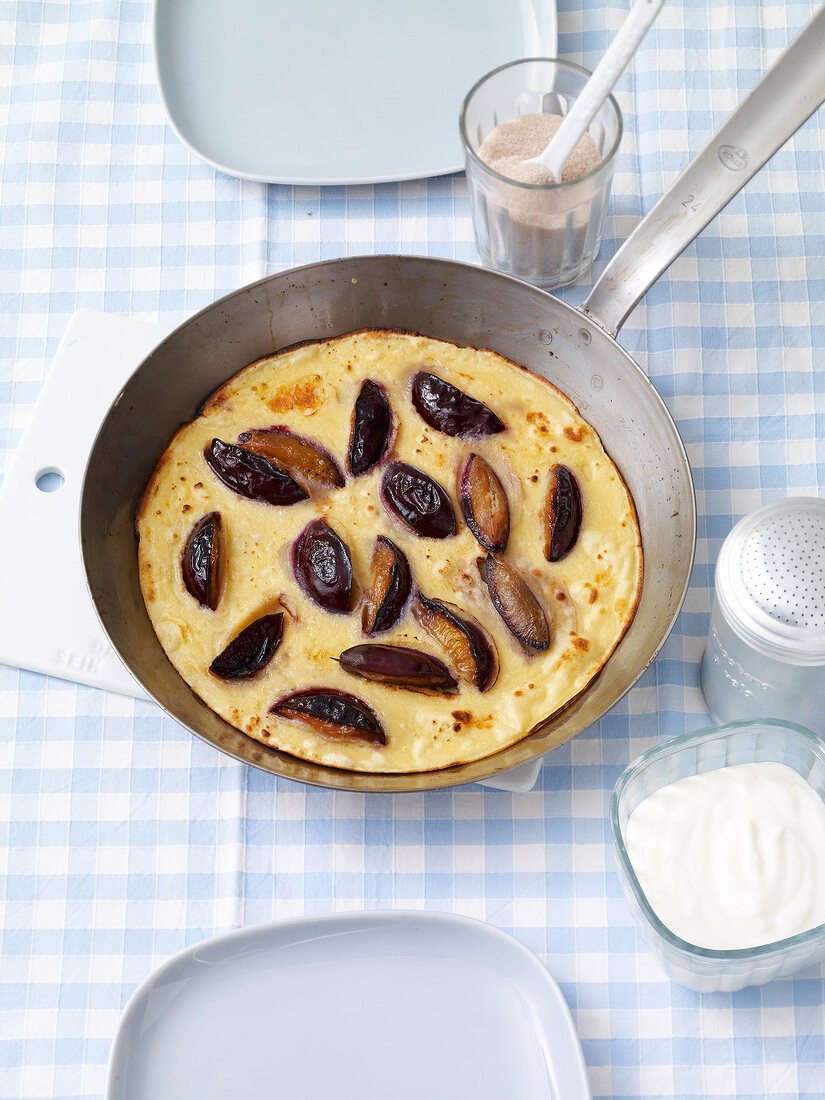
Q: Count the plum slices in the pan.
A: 15